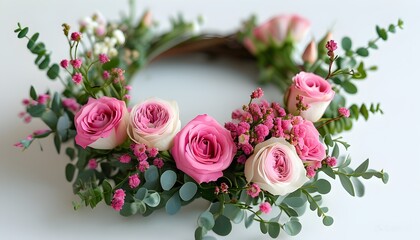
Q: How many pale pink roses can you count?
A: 2